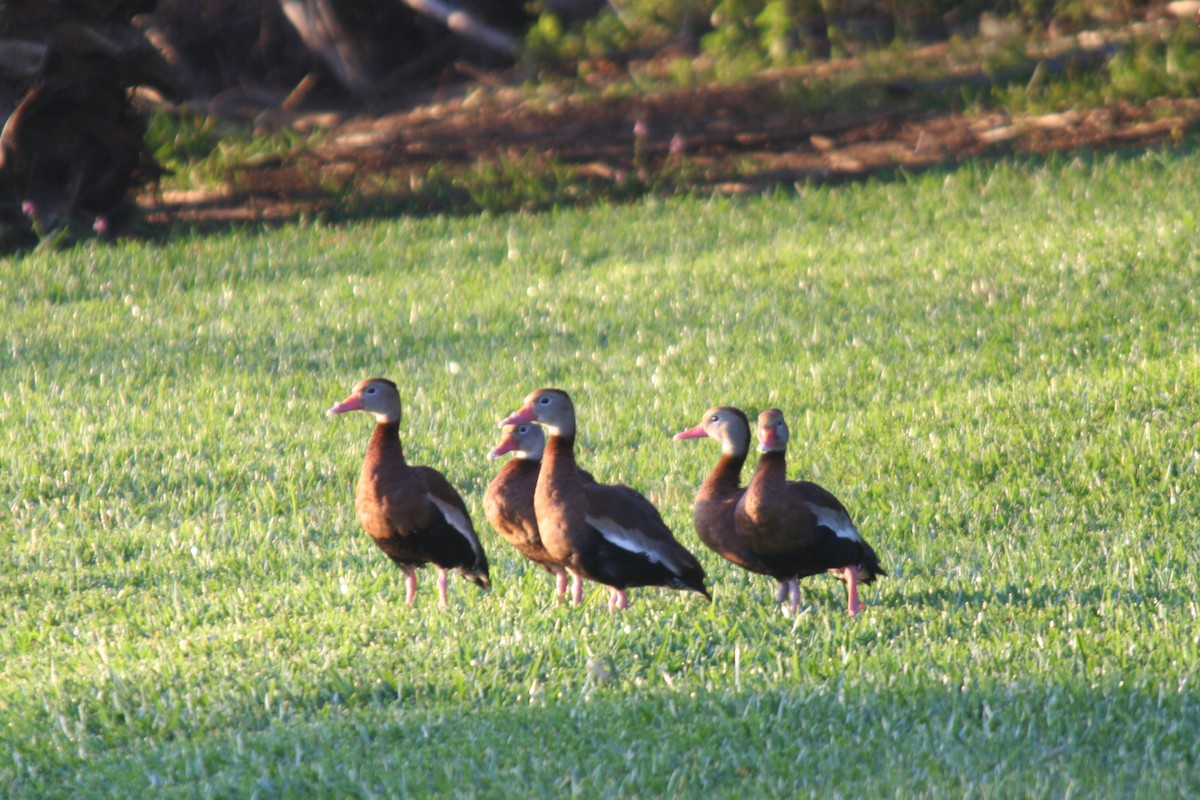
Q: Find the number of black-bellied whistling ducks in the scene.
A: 5